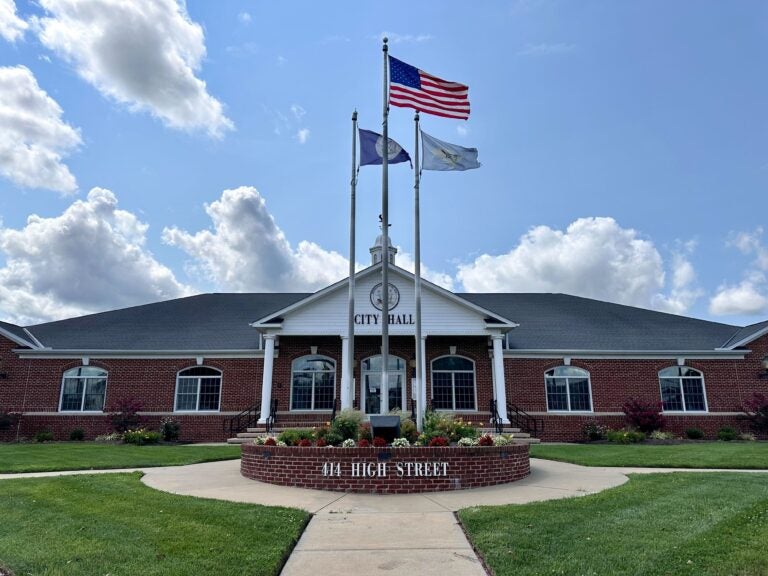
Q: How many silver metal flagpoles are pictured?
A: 3